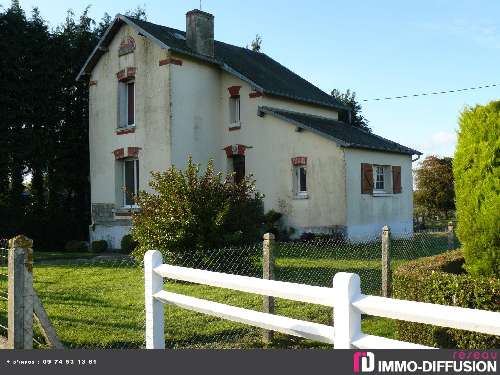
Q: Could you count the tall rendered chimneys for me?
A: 1